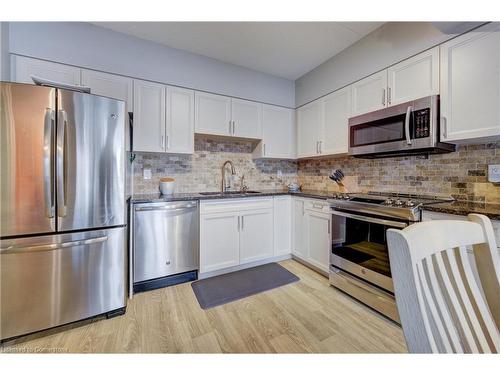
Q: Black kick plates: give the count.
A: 1